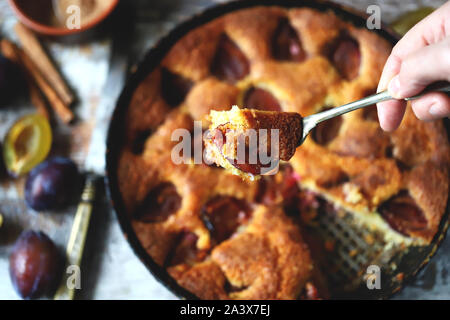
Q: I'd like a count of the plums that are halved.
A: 1